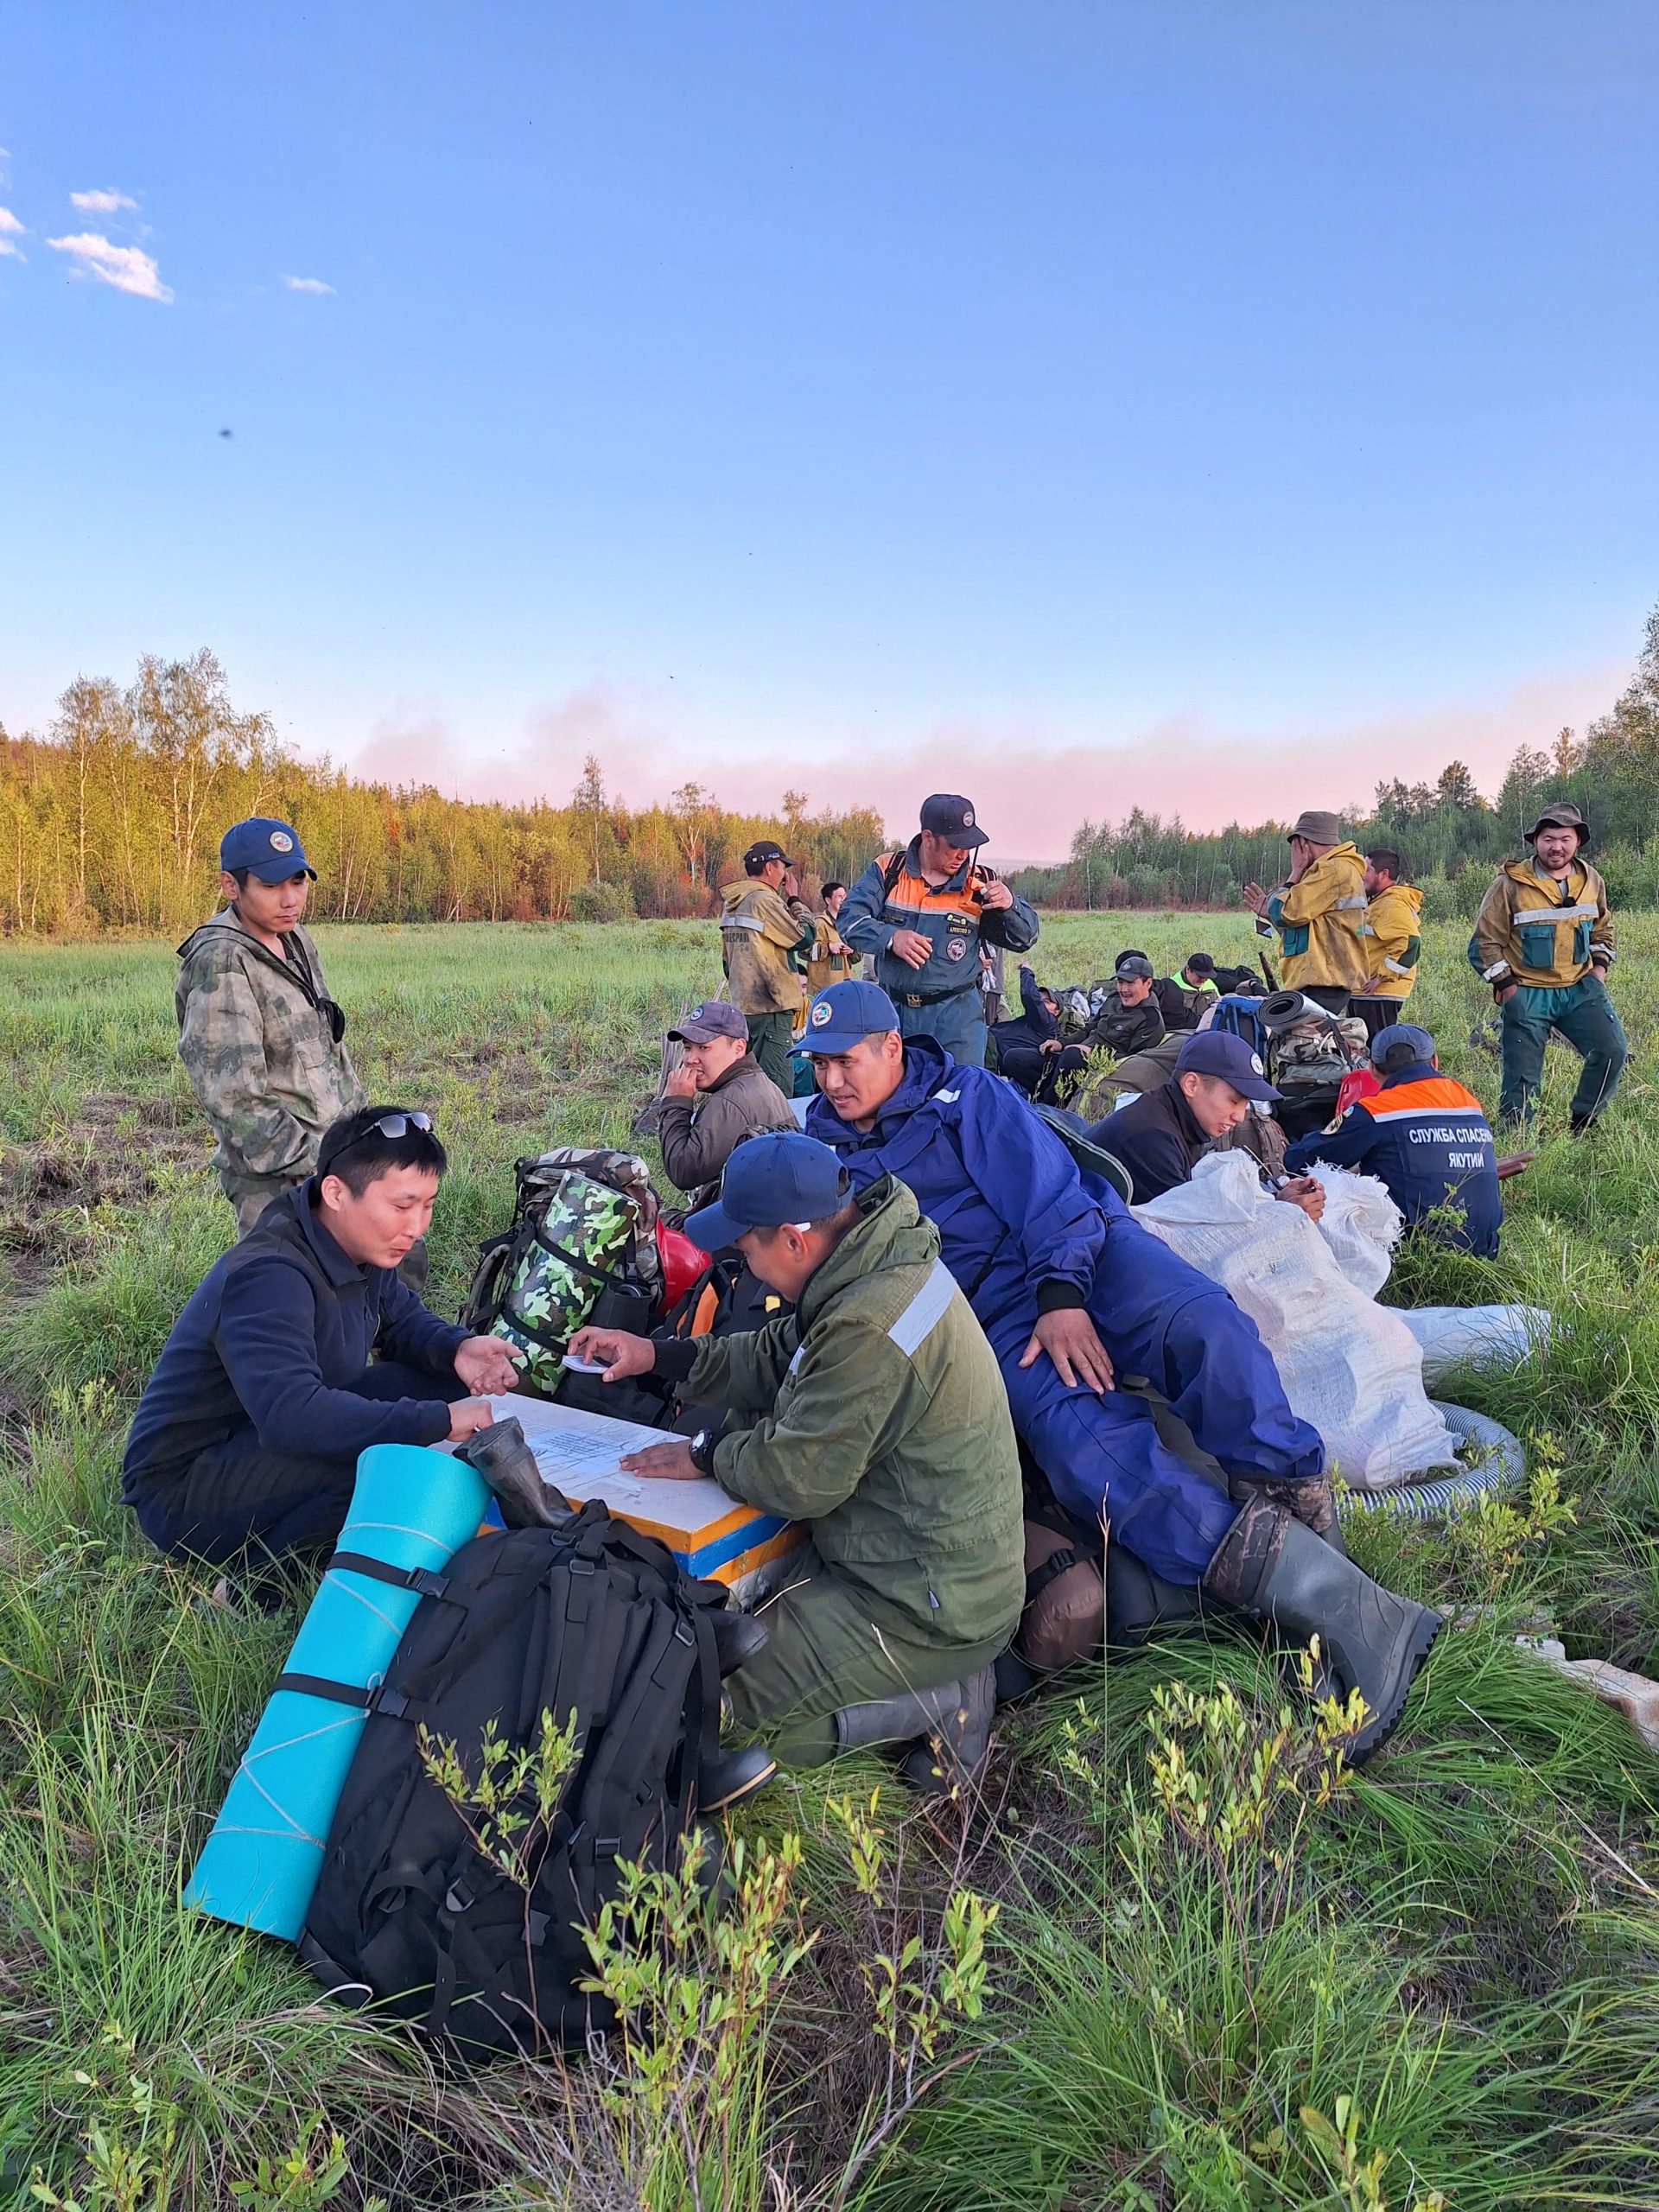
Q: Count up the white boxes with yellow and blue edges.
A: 1